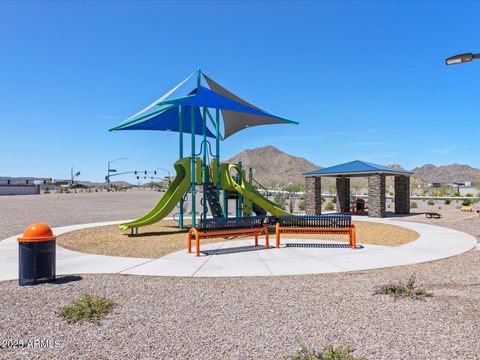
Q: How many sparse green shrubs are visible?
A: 3